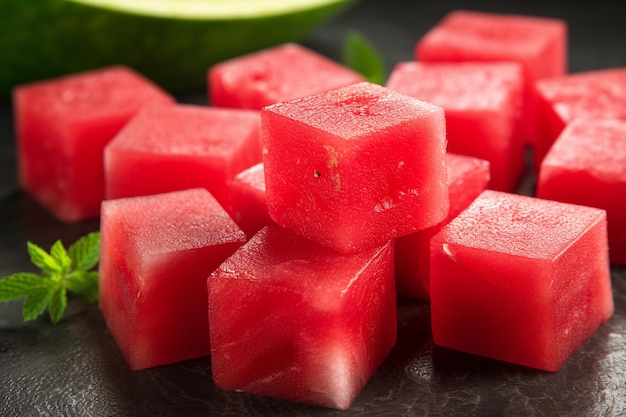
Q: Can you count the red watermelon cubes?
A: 13